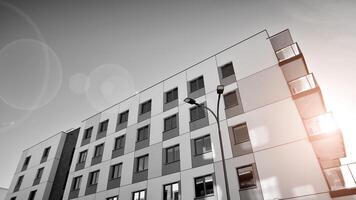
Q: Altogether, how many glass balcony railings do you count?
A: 4